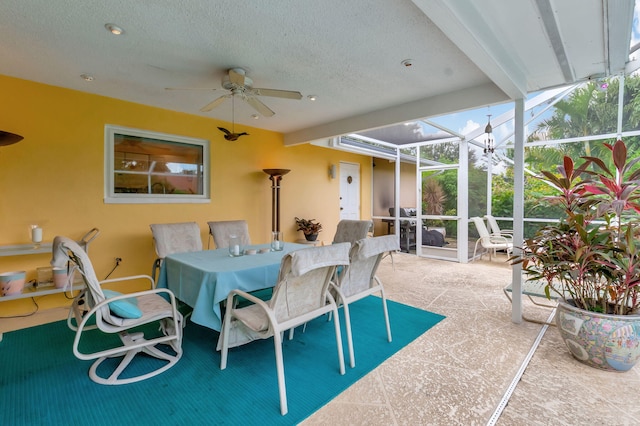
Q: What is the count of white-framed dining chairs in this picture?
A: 6